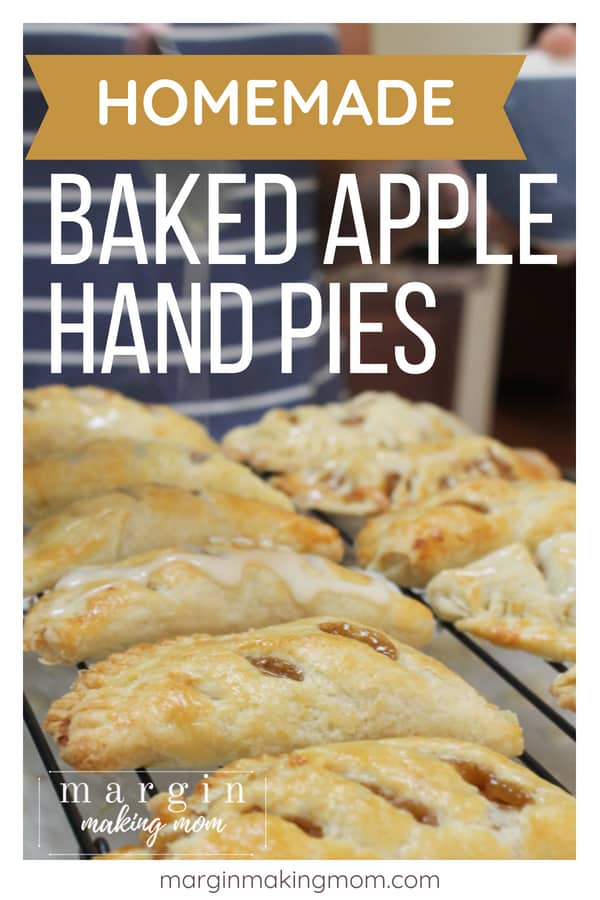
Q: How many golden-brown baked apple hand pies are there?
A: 11